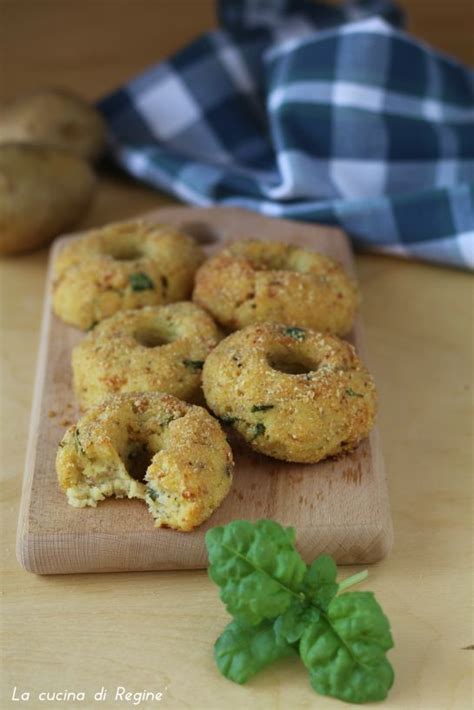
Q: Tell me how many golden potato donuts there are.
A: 5